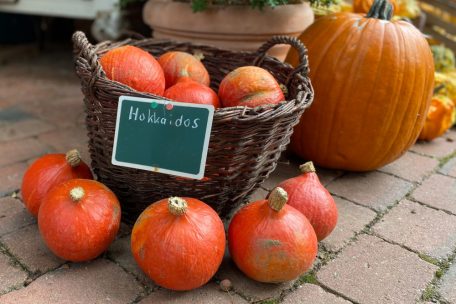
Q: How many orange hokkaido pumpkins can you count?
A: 9